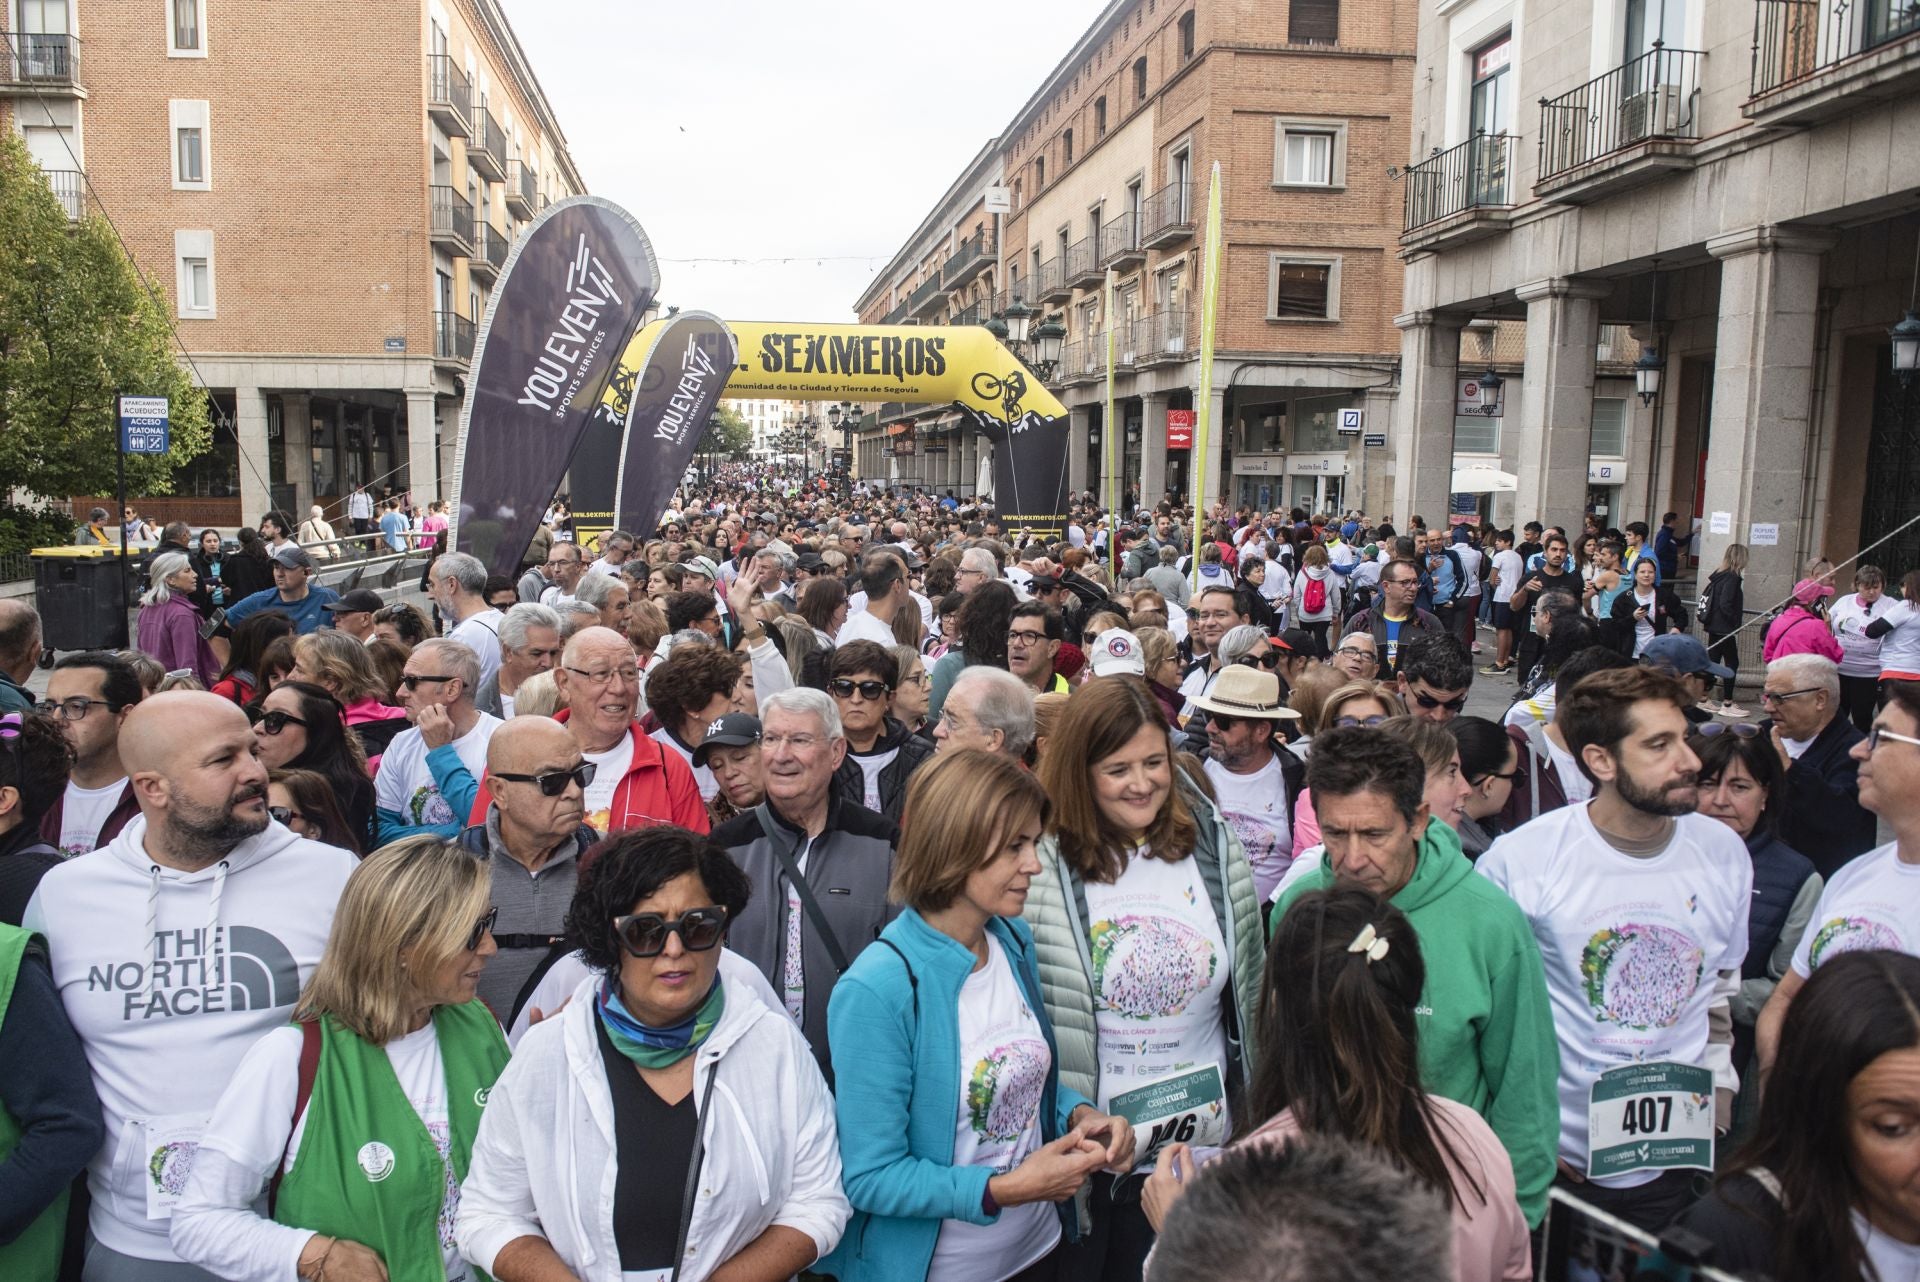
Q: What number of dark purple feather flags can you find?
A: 2